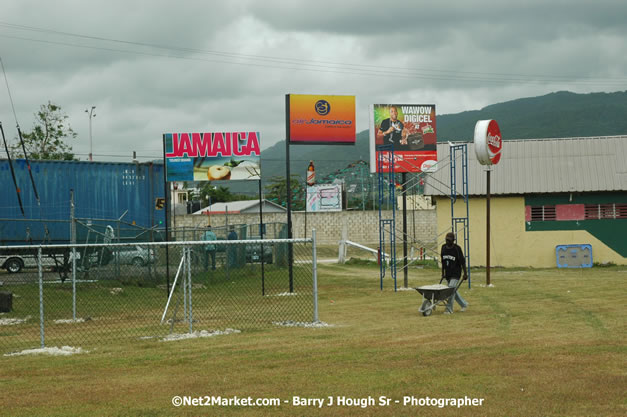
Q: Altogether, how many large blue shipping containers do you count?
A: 1